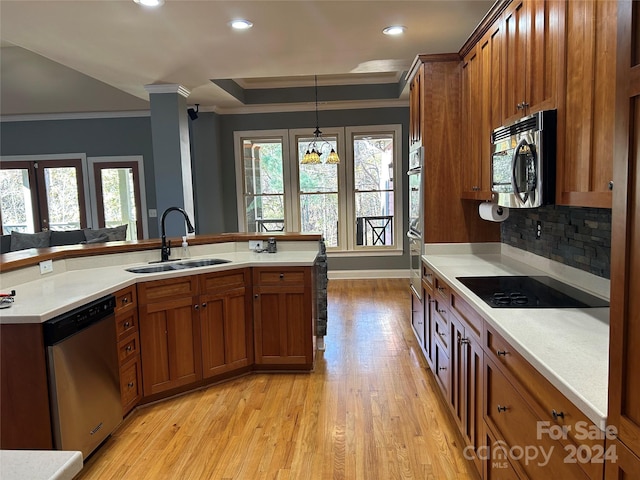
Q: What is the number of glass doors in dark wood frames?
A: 3